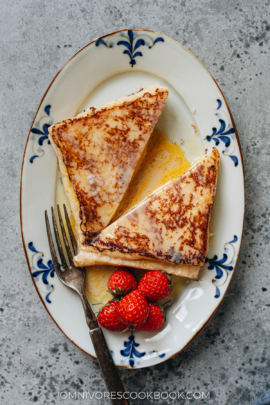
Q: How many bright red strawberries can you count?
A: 5